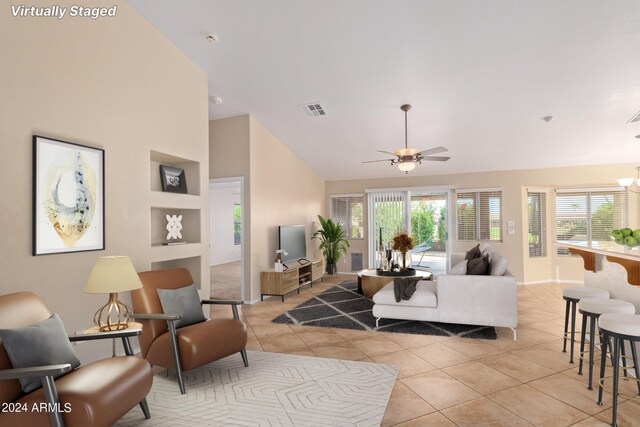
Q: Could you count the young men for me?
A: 0